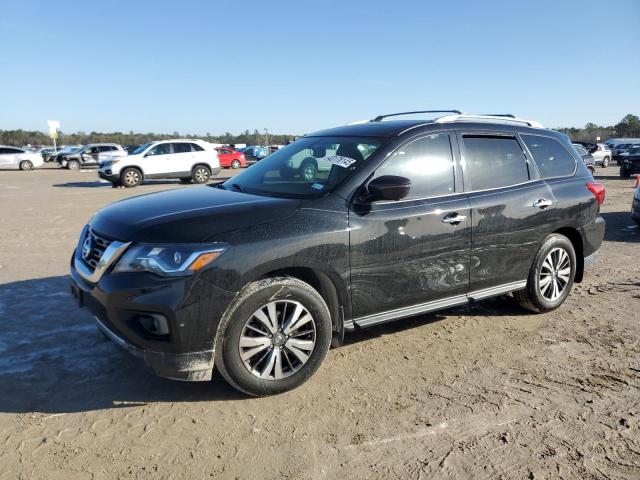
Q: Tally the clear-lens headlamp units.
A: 1